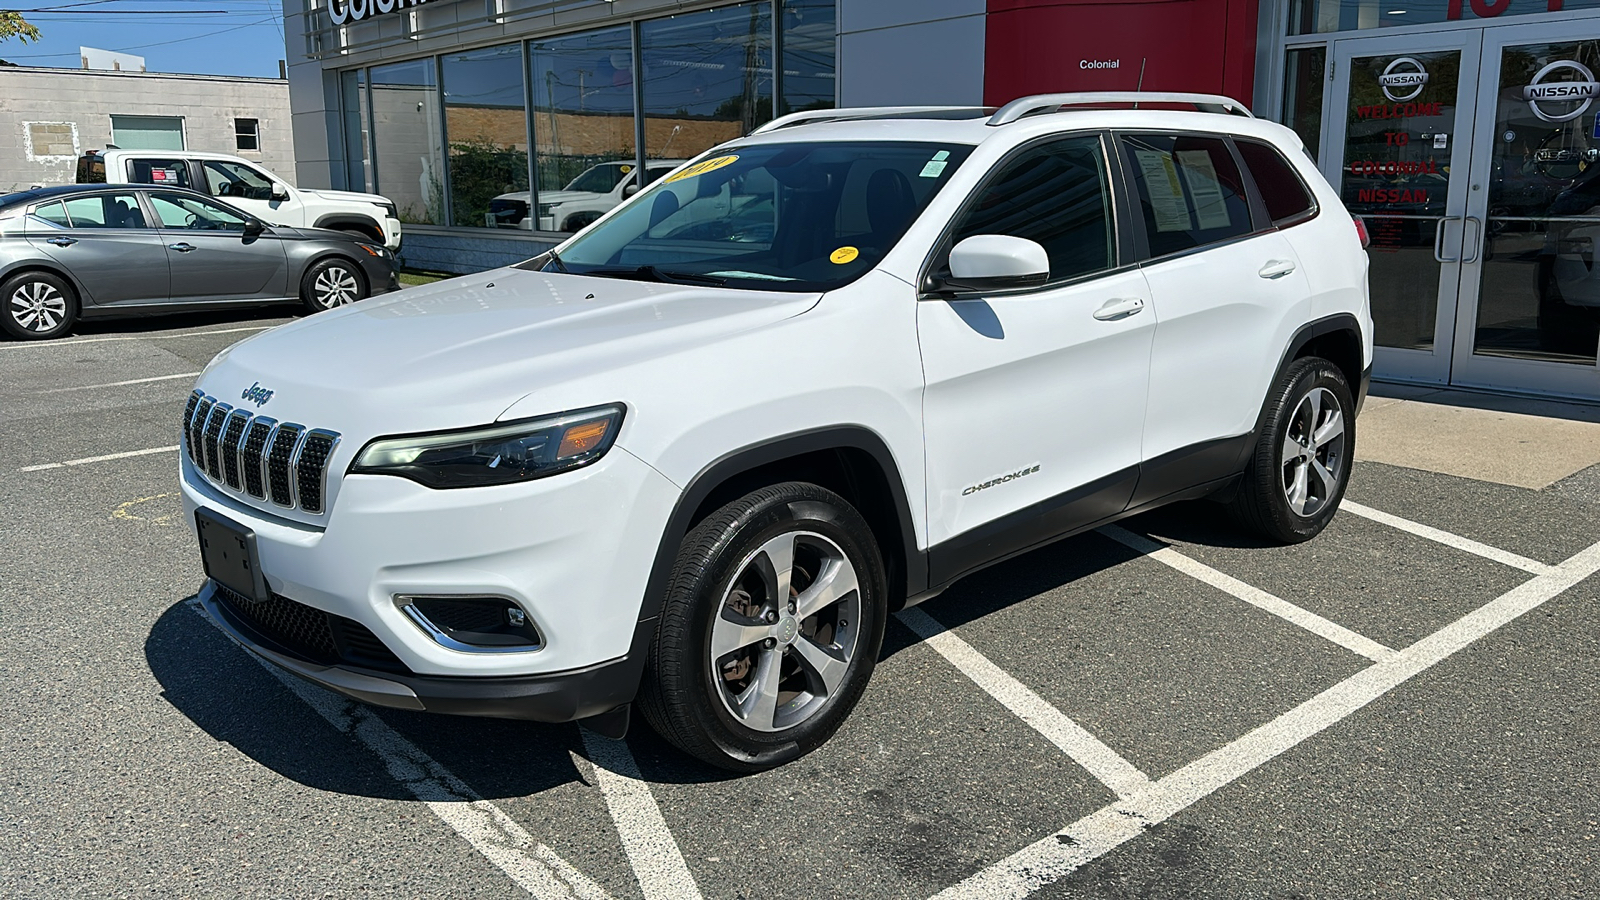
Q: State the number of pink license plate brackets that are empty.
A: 0